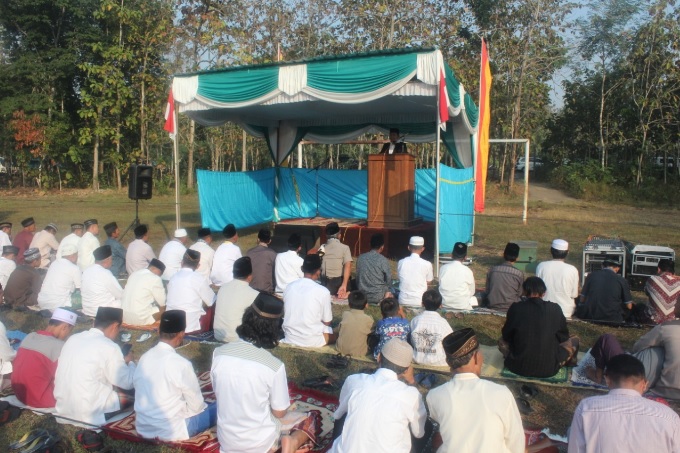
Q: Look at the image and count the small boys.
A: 3